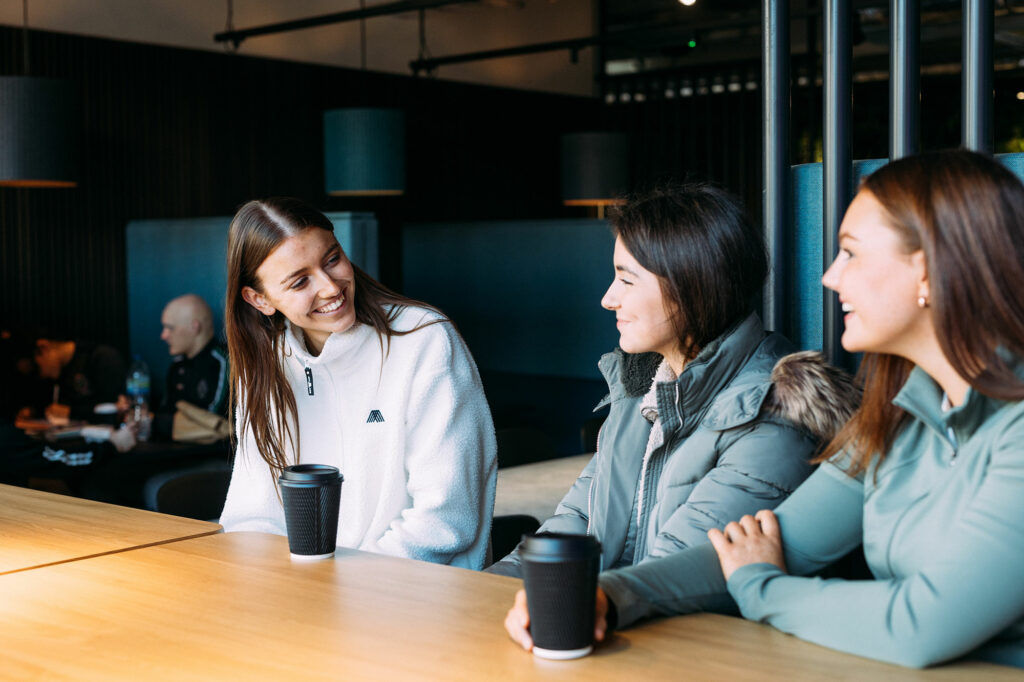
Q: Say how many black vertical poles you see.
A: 4